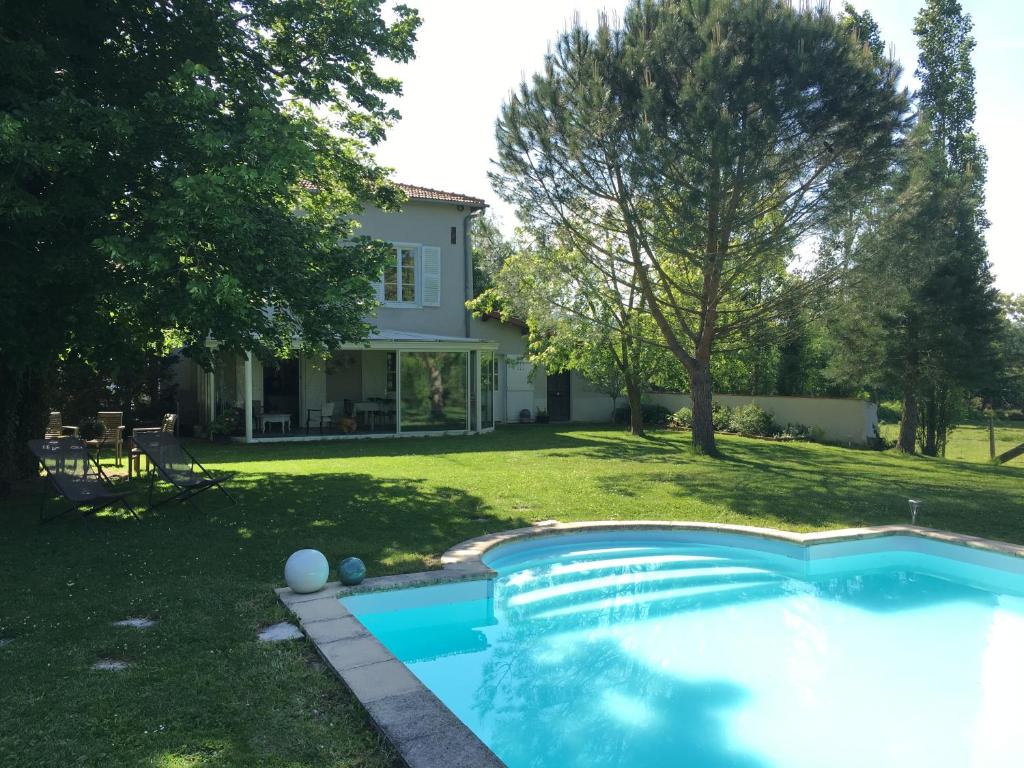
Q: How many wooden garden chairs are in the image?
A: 3